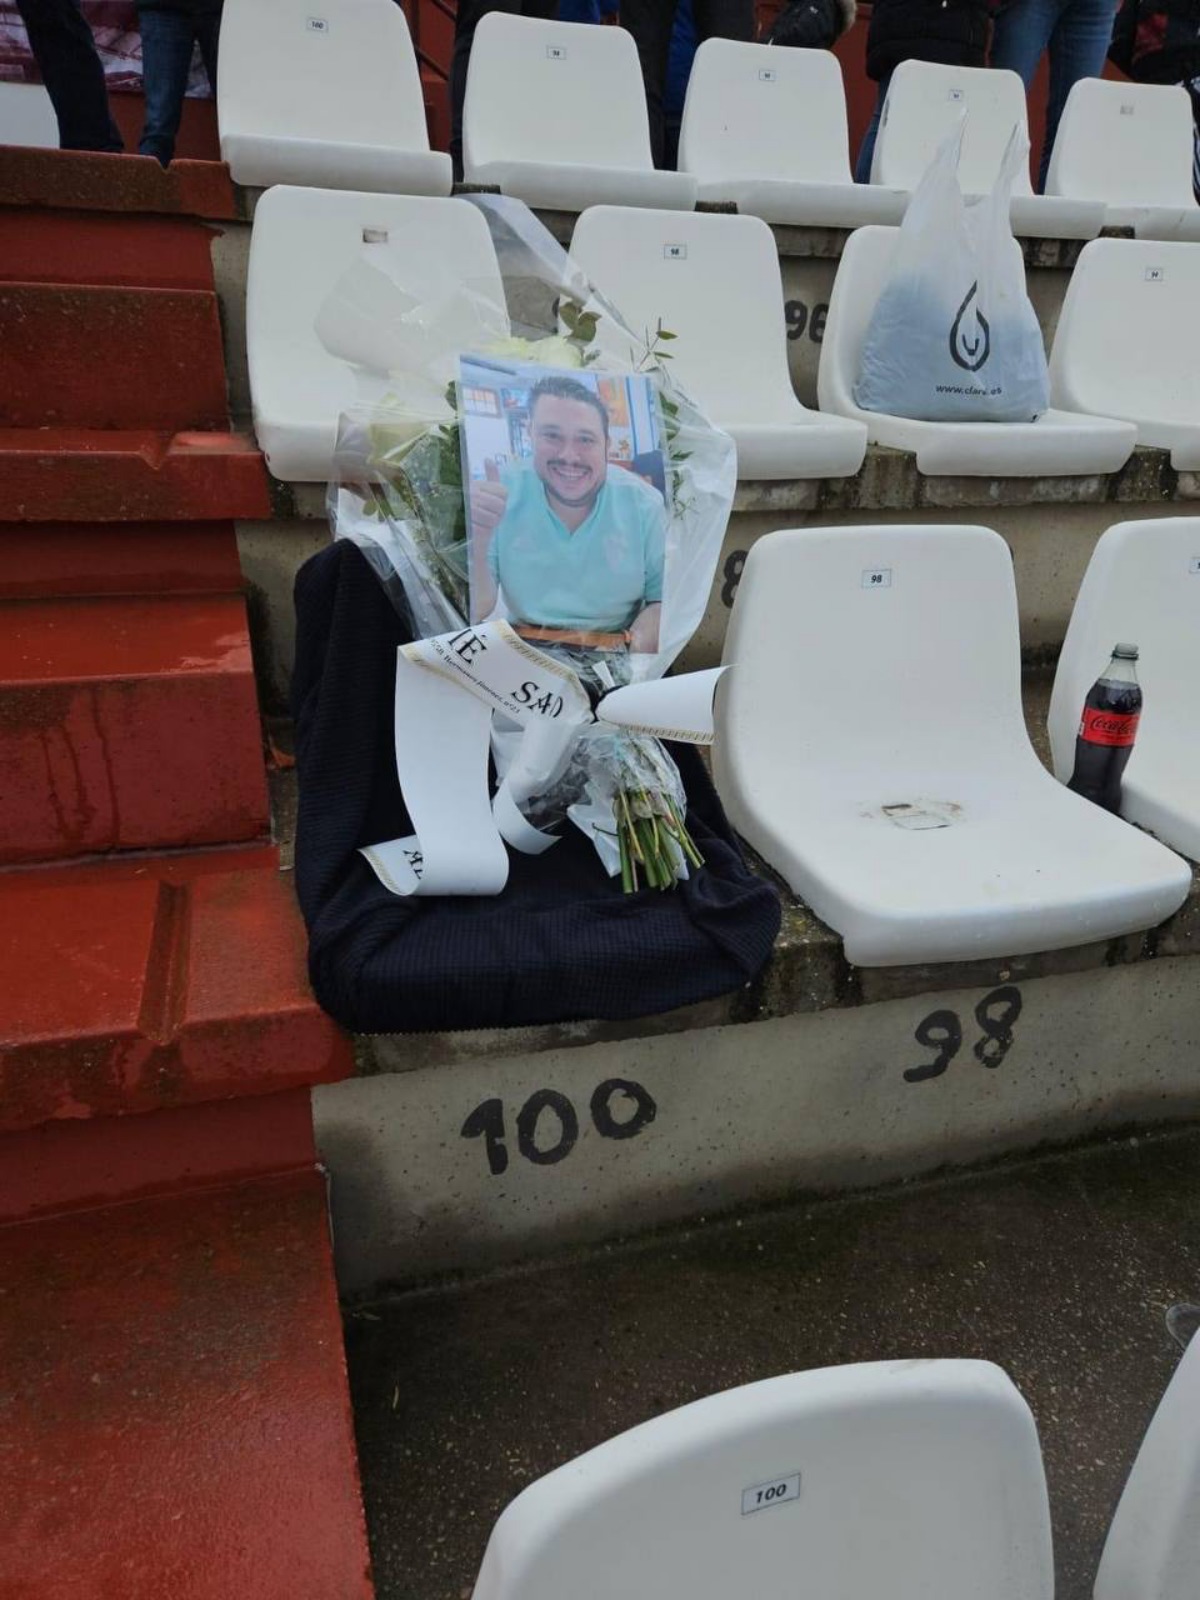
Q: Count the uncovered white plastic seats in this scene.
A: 13